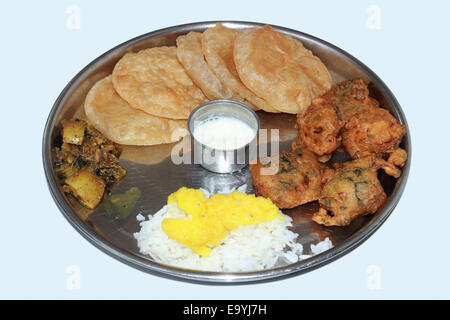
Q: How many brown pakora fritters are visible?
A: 5